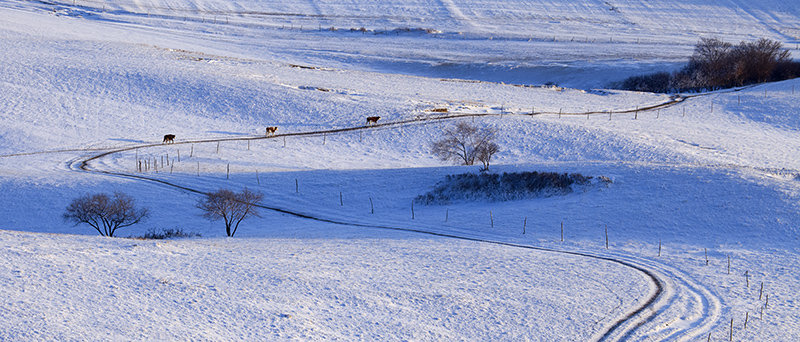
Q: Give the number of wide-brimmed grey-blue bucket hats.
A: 0